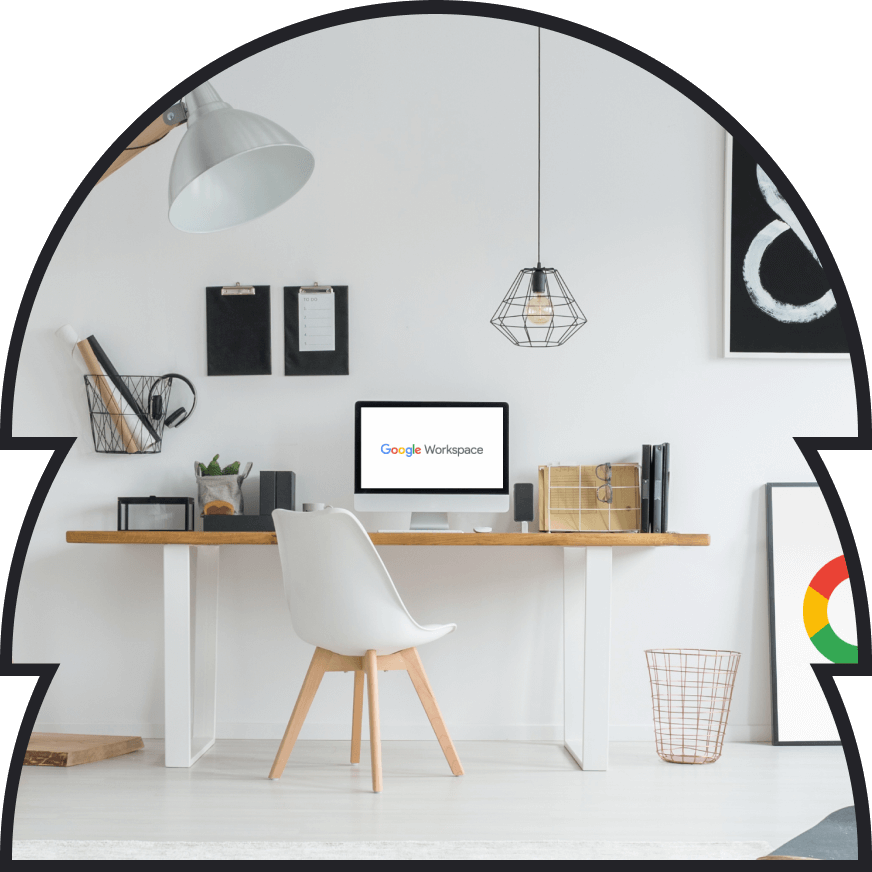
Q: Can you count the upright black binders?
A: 3